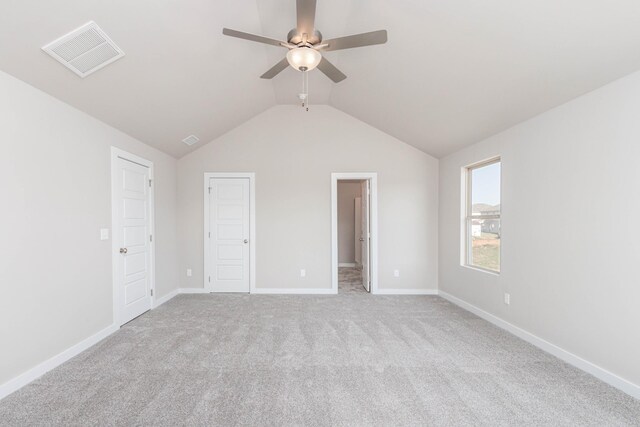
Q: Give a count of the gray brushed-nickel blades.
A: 5